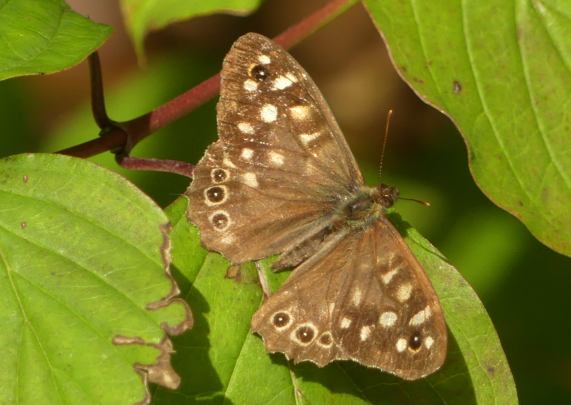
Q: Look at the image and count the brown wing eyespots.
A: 8